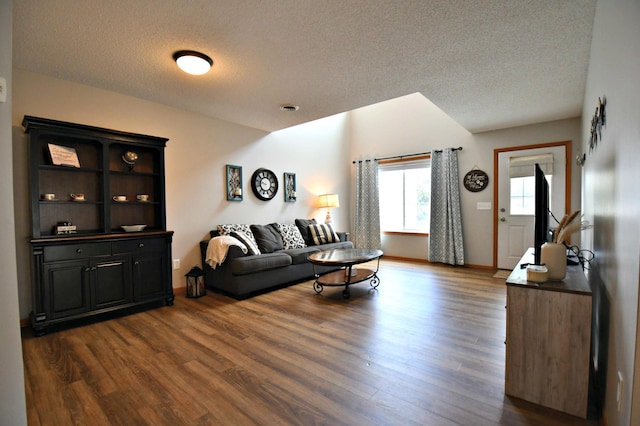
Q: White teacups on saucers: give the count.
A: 4